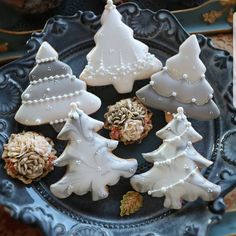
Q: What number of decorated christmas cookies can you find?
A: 5